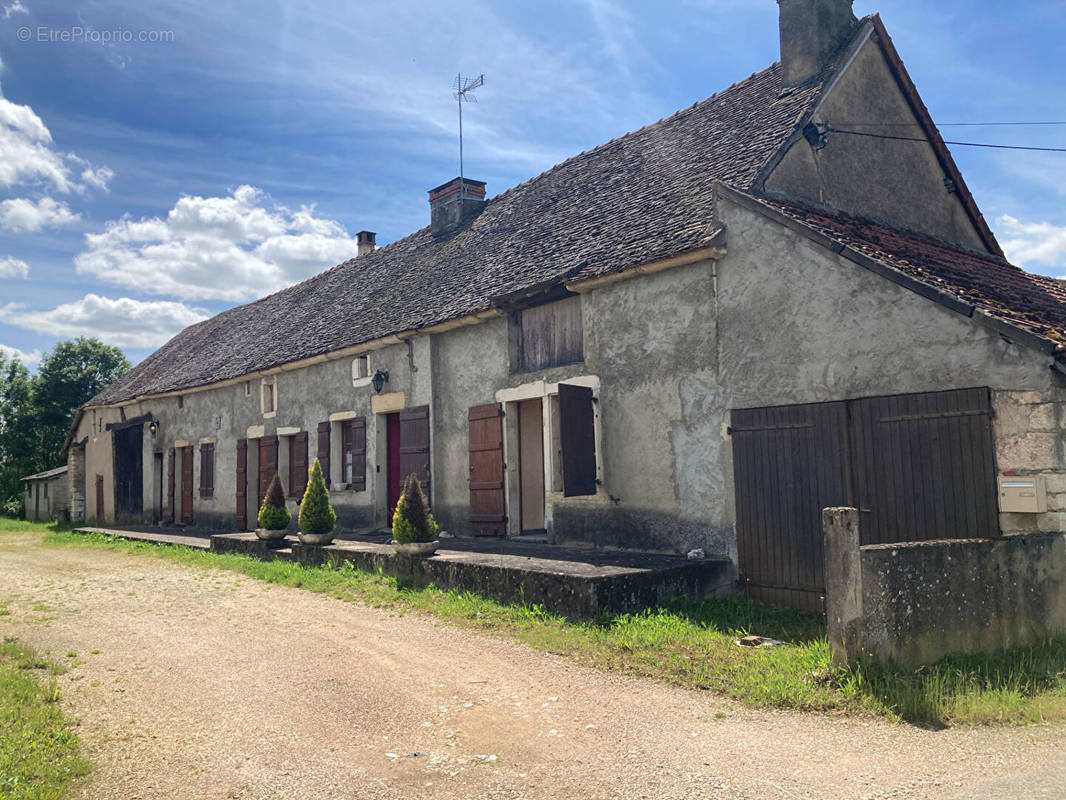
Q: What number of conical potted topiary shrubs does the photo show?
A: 3